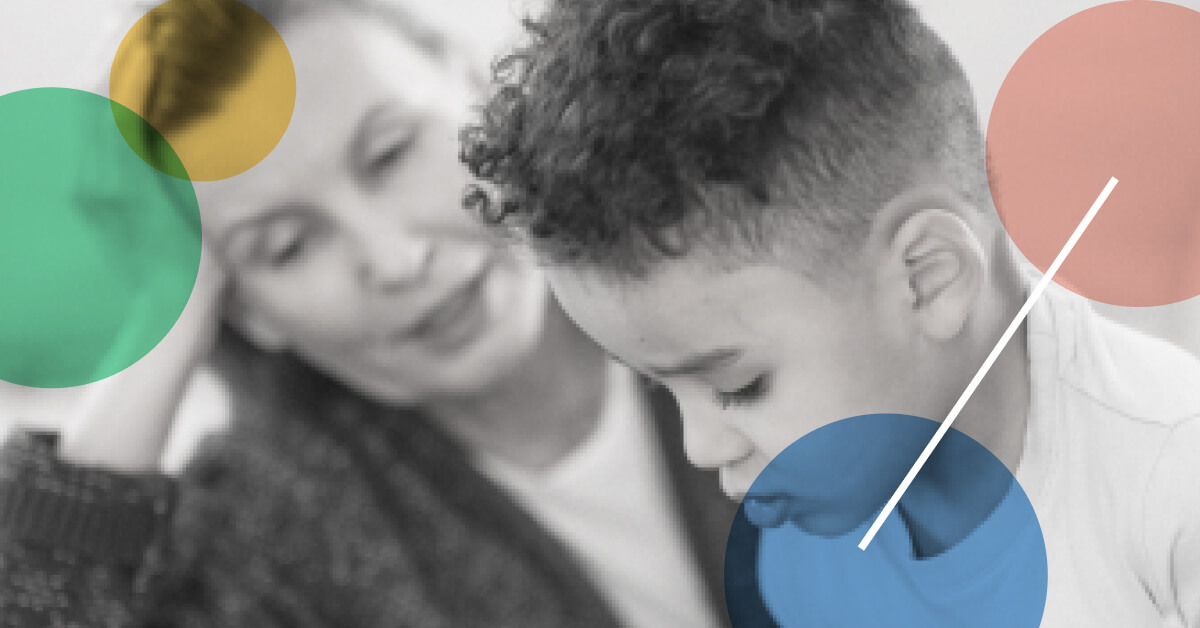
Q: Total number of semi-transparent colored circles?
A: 4